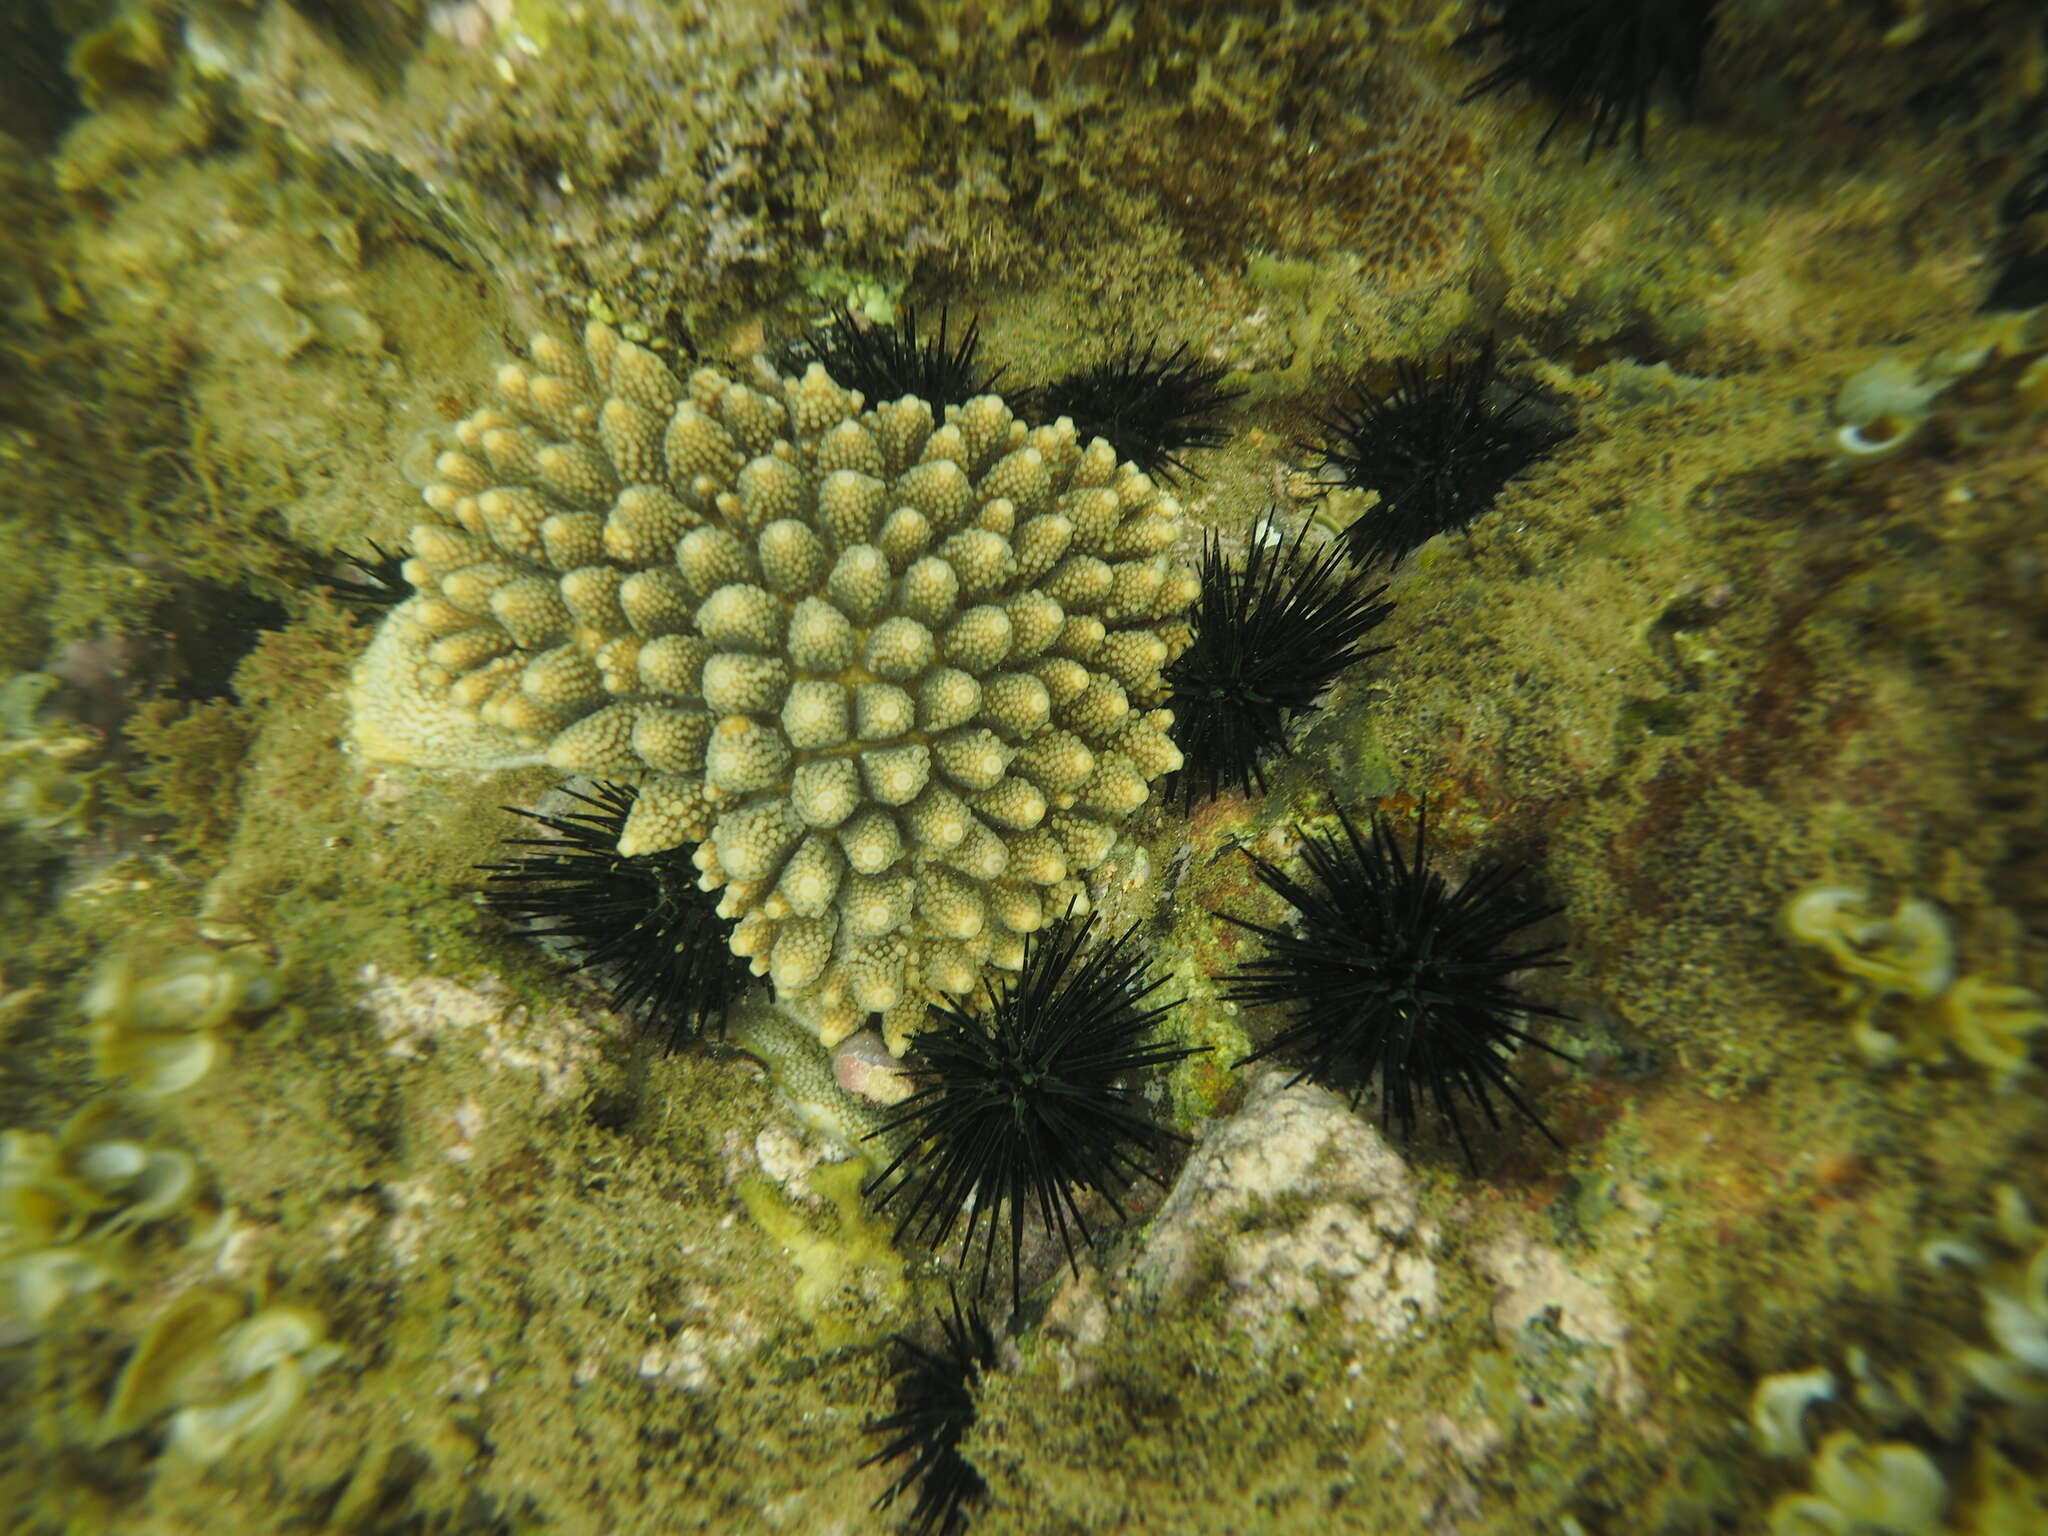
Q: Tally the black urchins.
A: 10